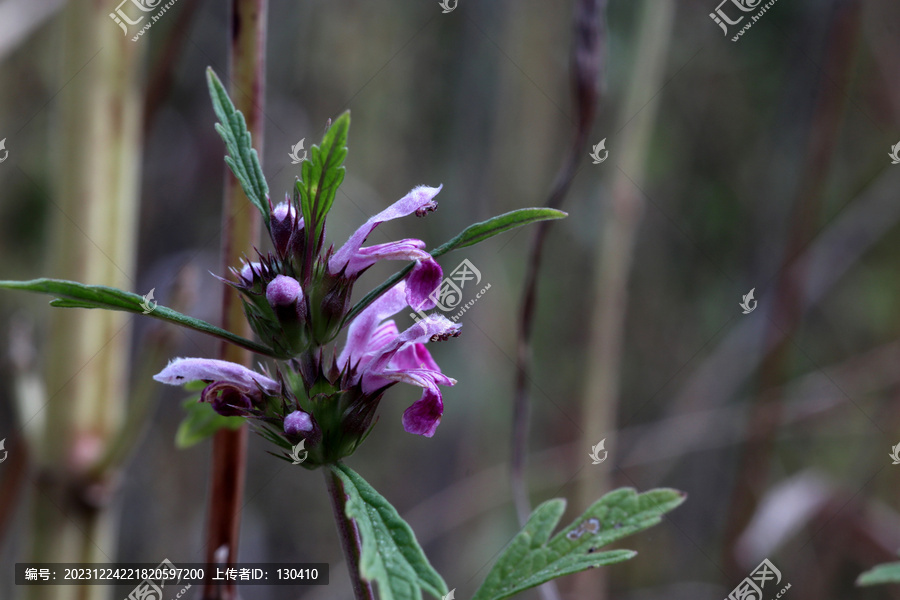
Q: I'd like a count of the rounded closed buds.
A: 4